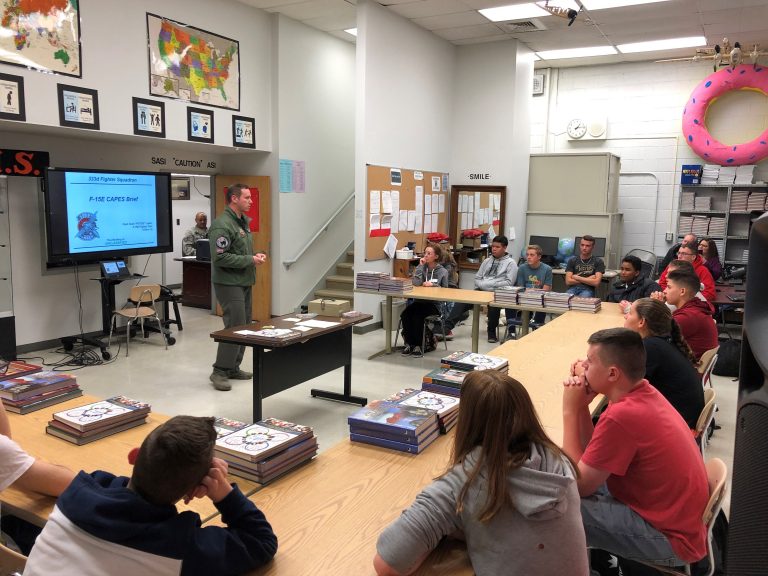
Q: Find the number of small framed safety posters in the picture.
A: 5